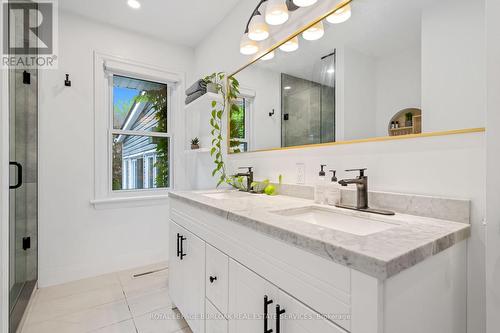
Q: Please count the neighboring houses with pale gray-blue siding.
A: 1